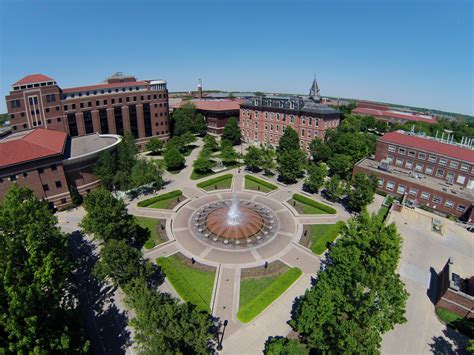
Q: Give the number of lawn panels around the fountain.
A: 8